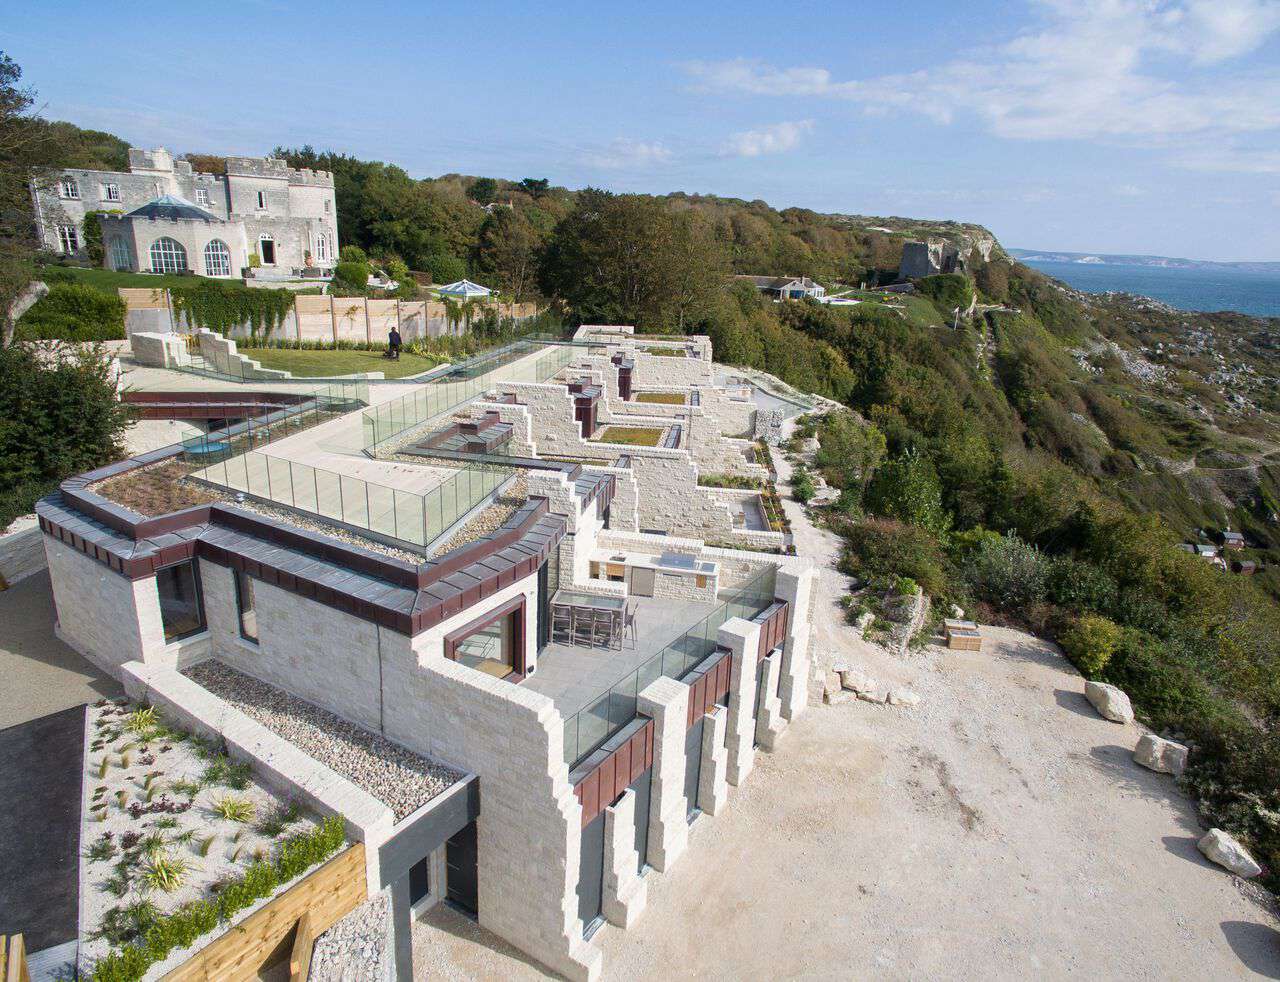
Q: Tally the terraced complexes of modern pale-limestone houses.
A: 1